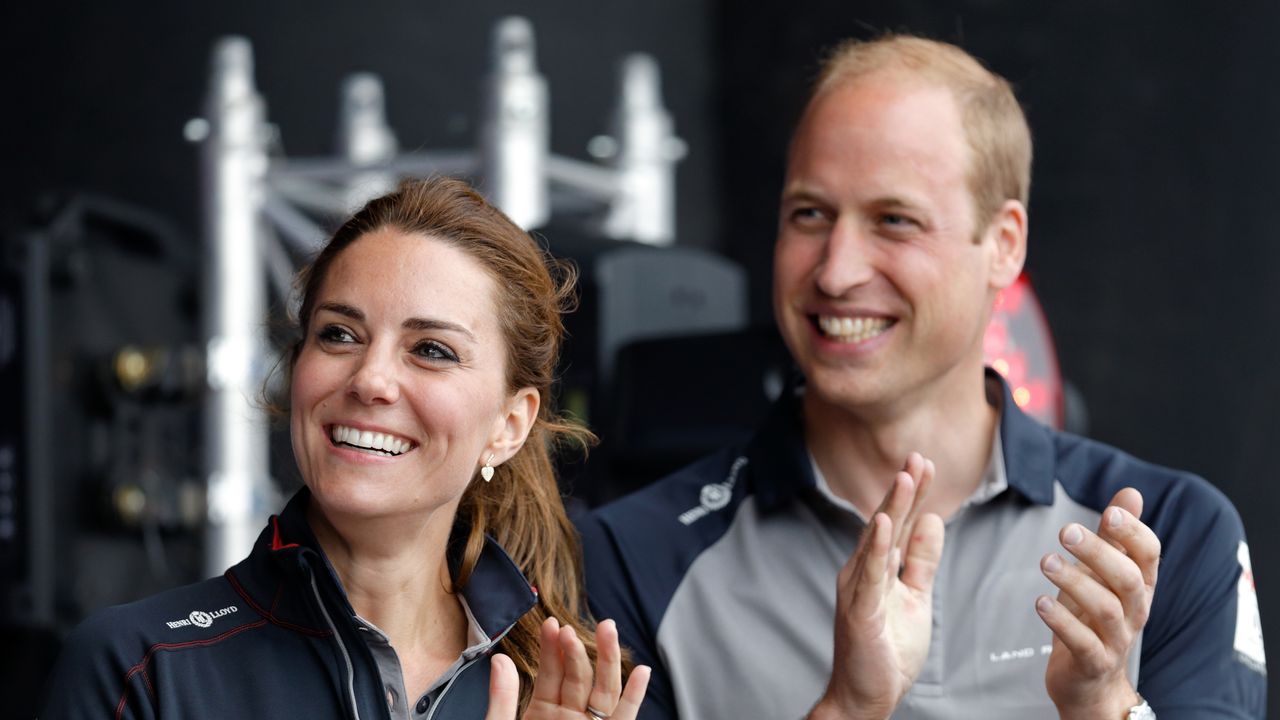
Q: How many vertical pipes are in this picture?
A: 4